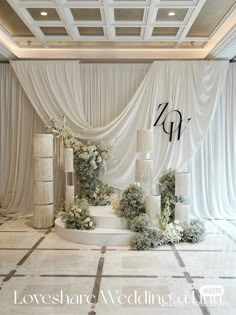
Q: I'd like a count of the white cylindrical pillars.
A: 5